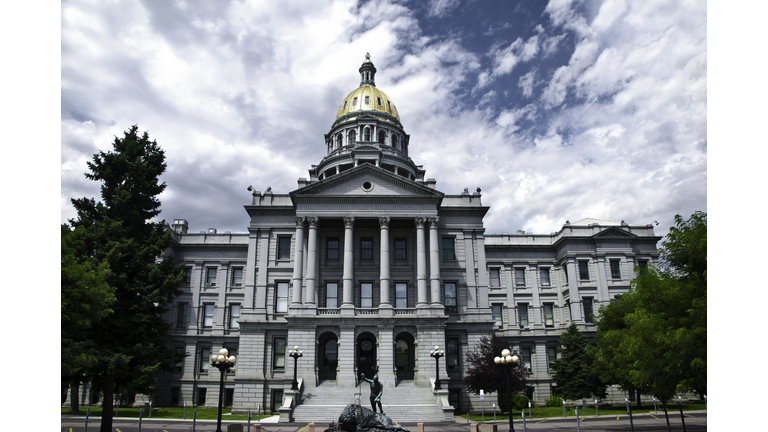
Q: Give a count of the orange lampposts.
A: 0